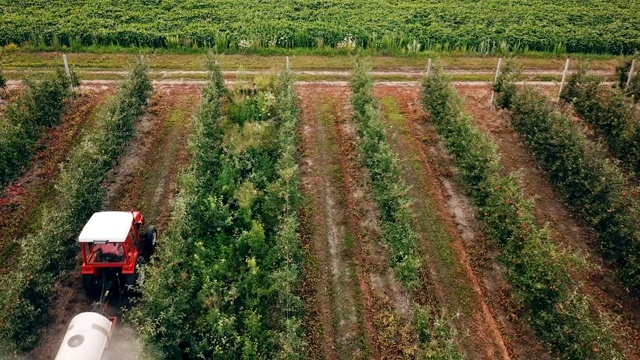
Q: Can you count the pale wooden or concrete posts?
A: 6